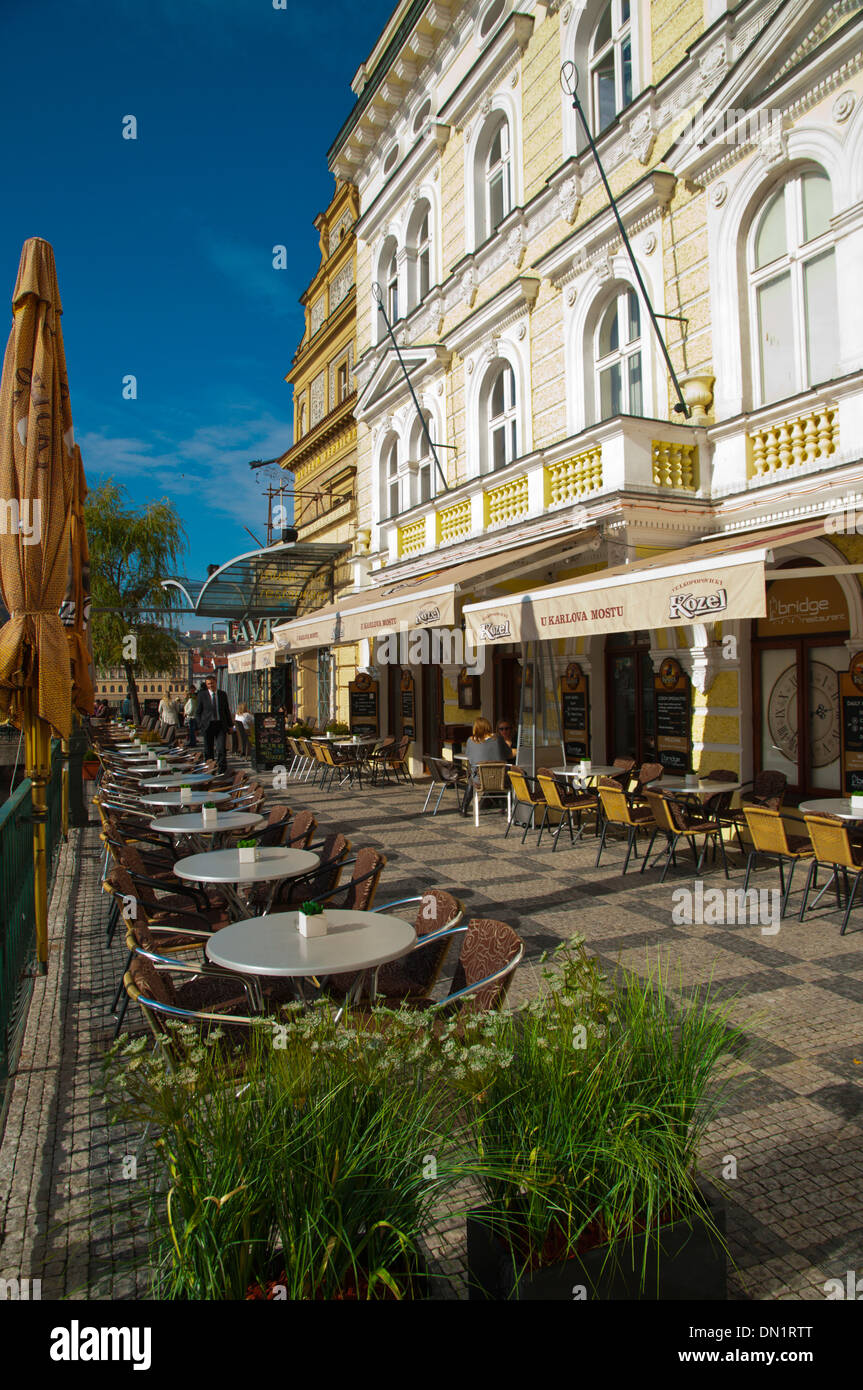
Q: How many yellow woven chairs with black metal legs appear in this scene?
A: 8